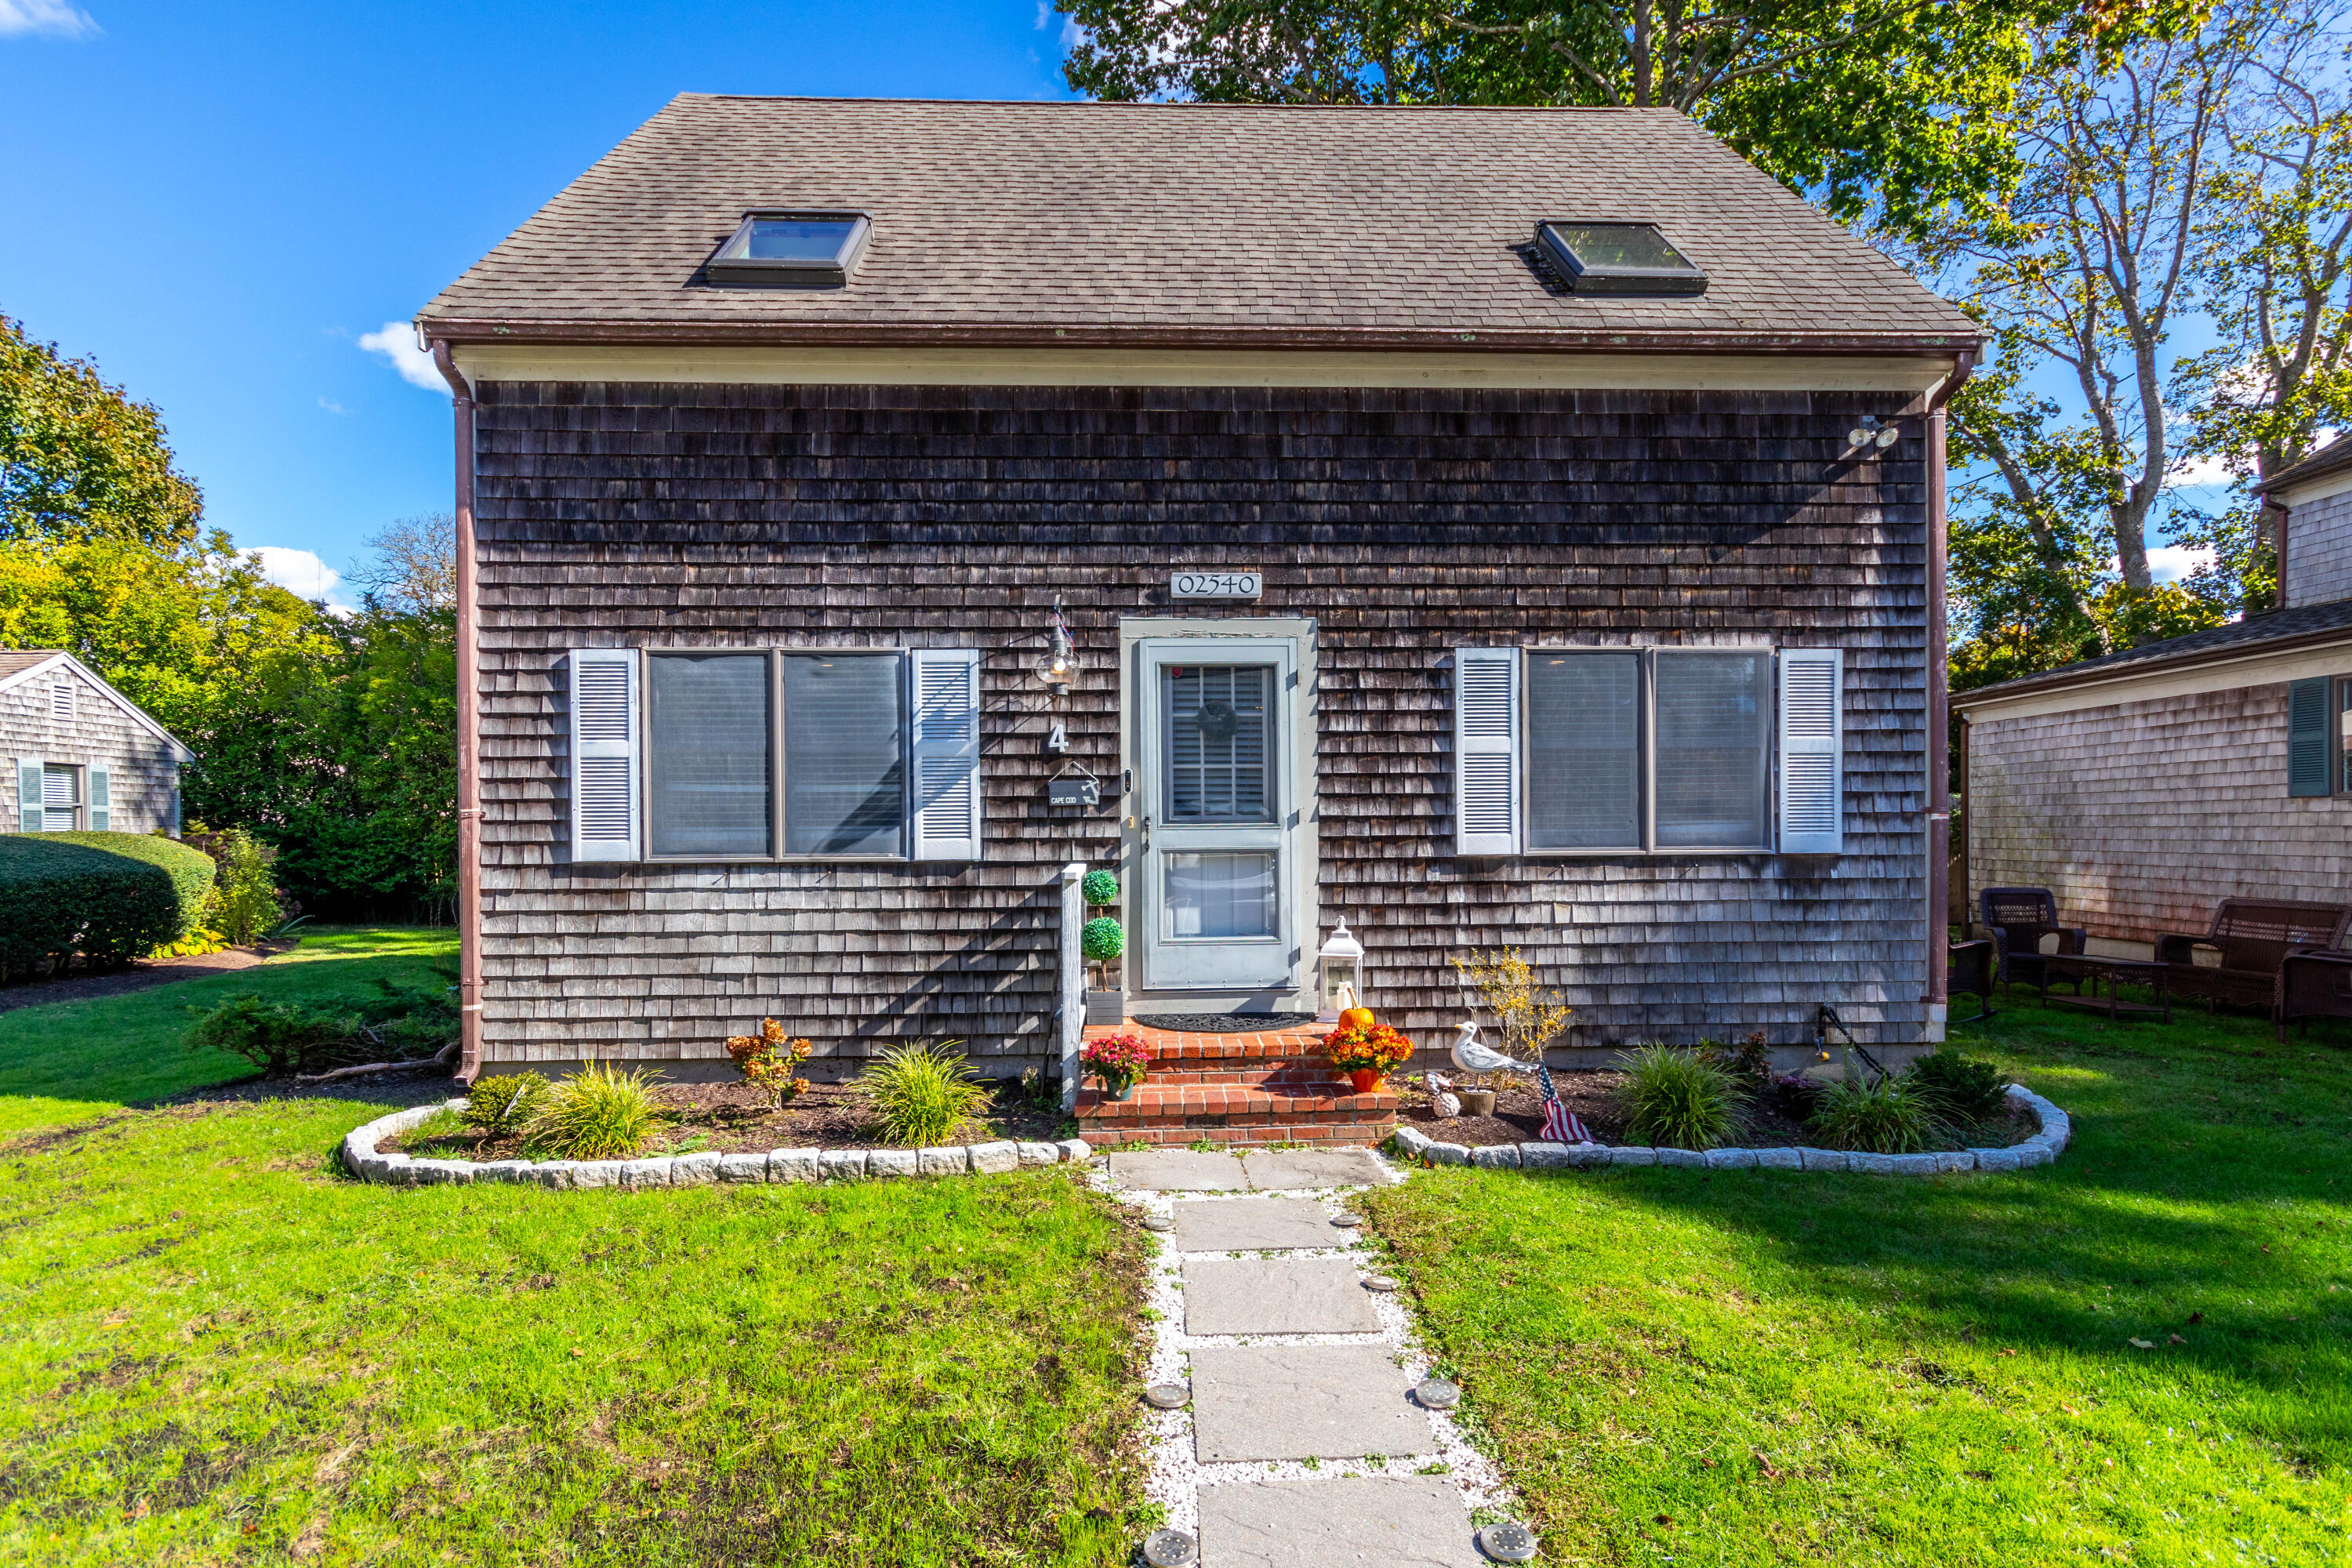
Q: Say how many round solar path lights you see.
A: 7